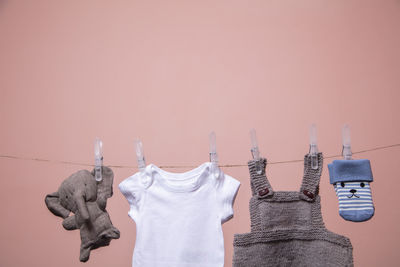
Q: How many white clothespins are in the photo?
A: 6